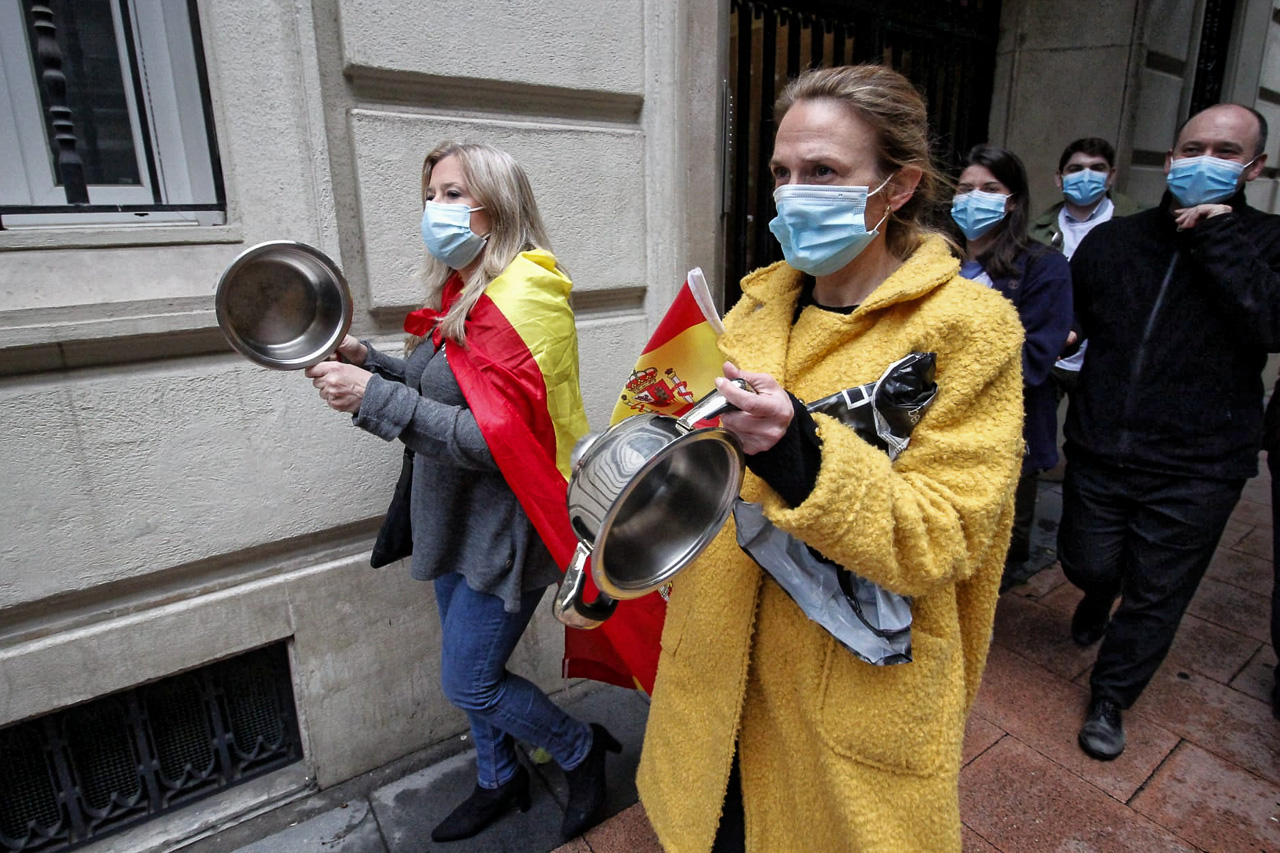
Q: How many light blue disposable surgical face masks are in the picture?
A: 5